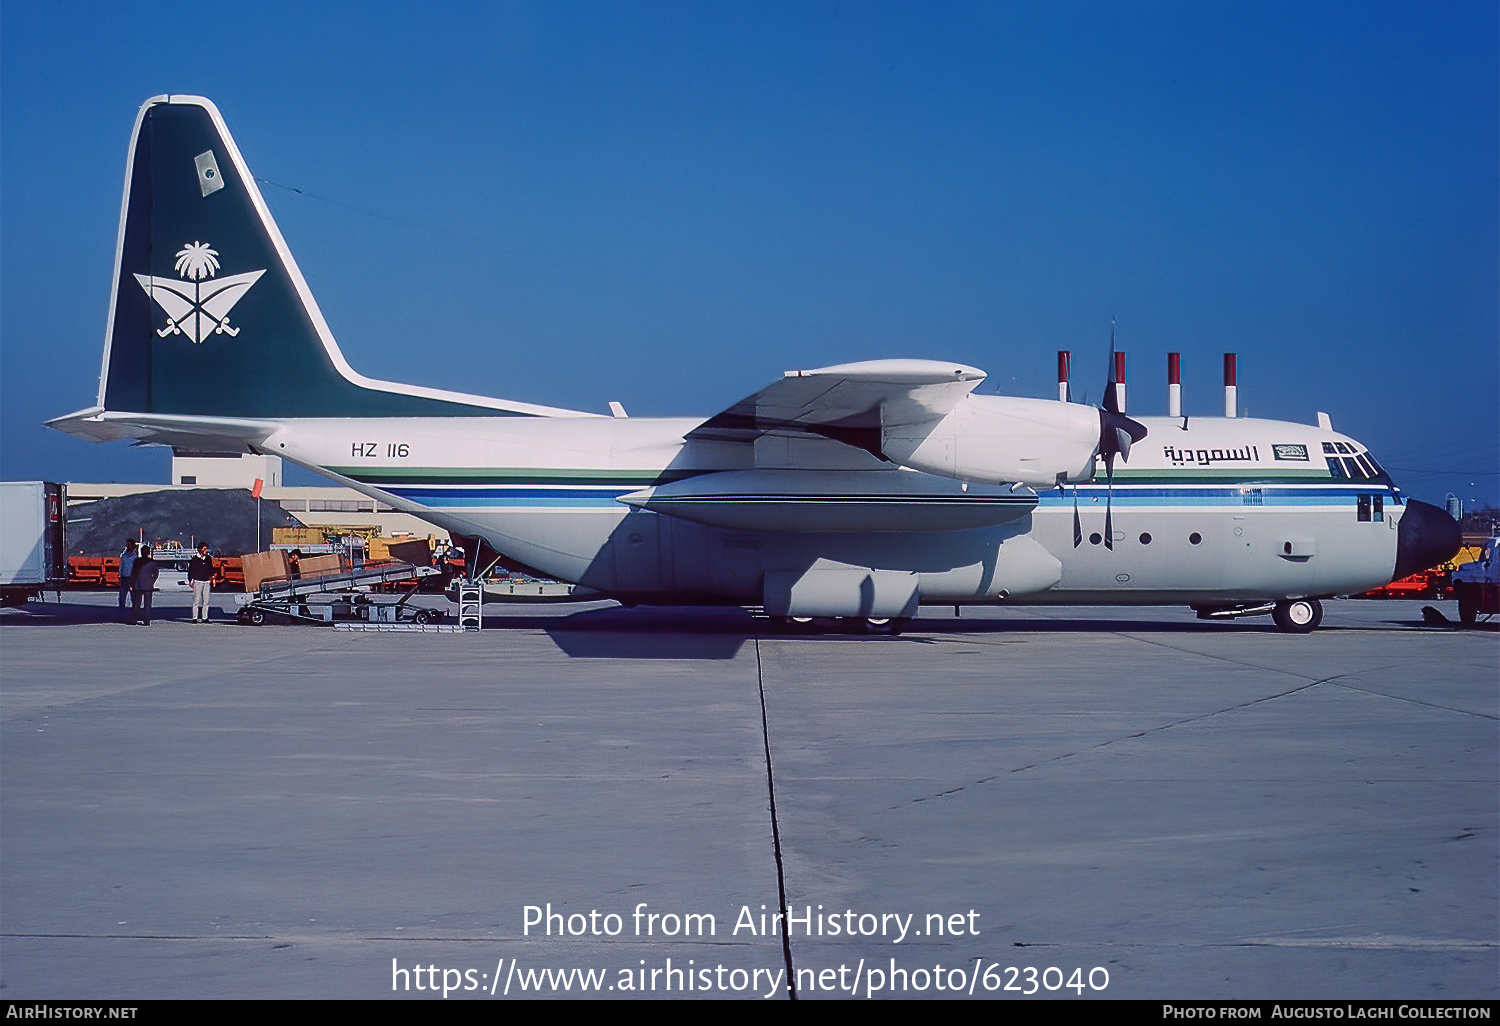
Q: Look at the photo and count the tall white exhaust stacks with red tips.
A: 4